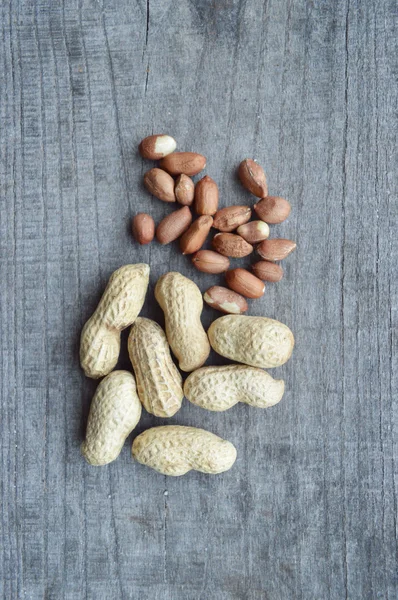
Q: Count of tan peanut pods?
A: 7